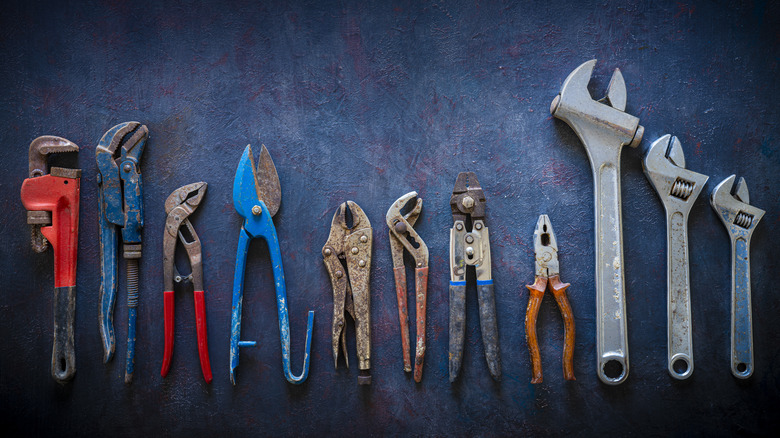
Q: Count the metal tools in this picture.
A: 11